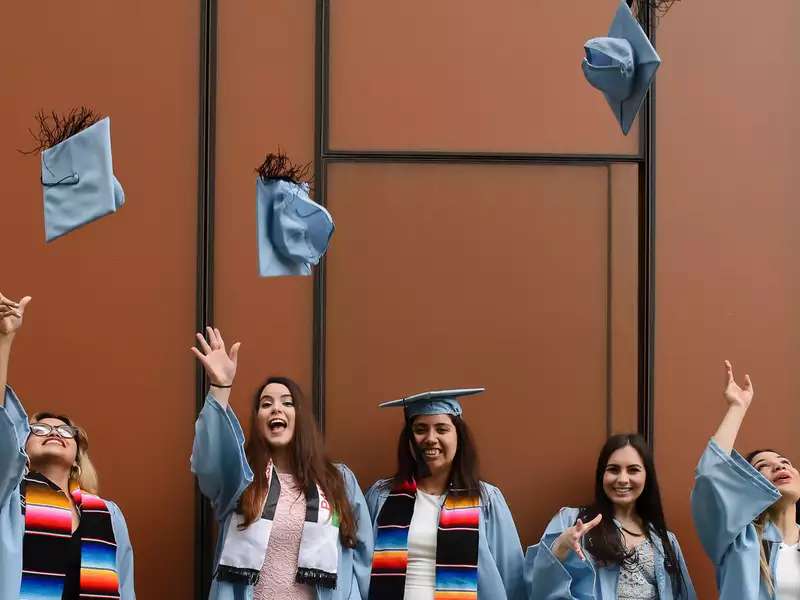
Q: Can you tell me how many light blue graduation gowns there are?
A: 5